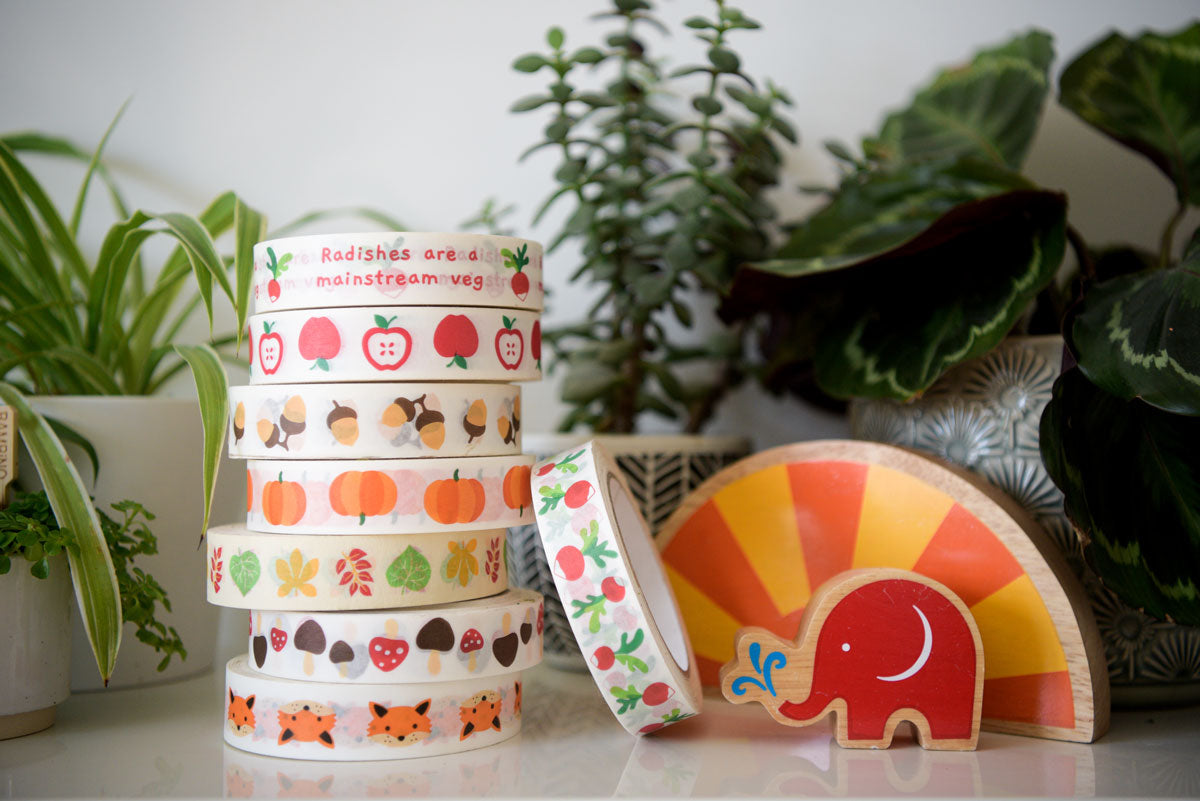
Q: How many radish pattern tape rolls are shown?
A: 2